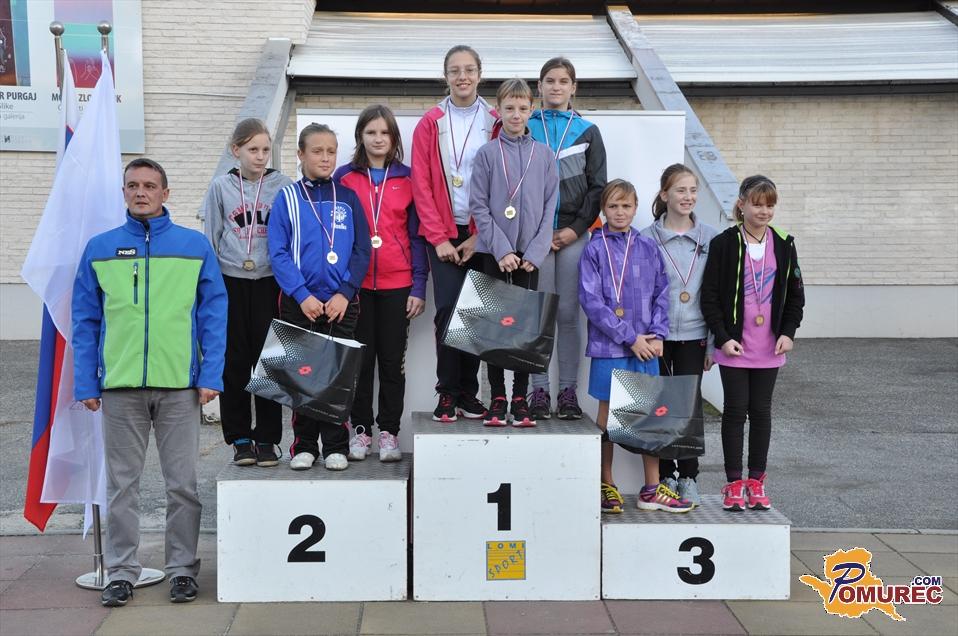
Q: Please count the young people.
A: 9